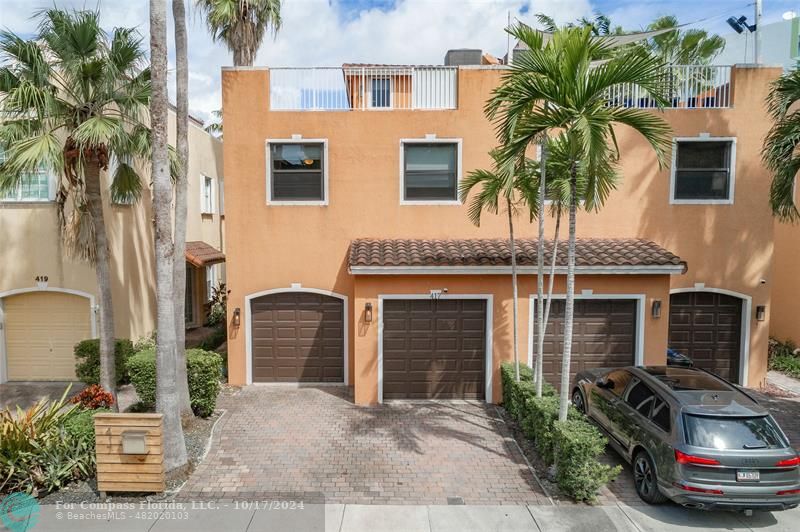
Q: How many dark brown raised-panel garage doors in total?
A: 4